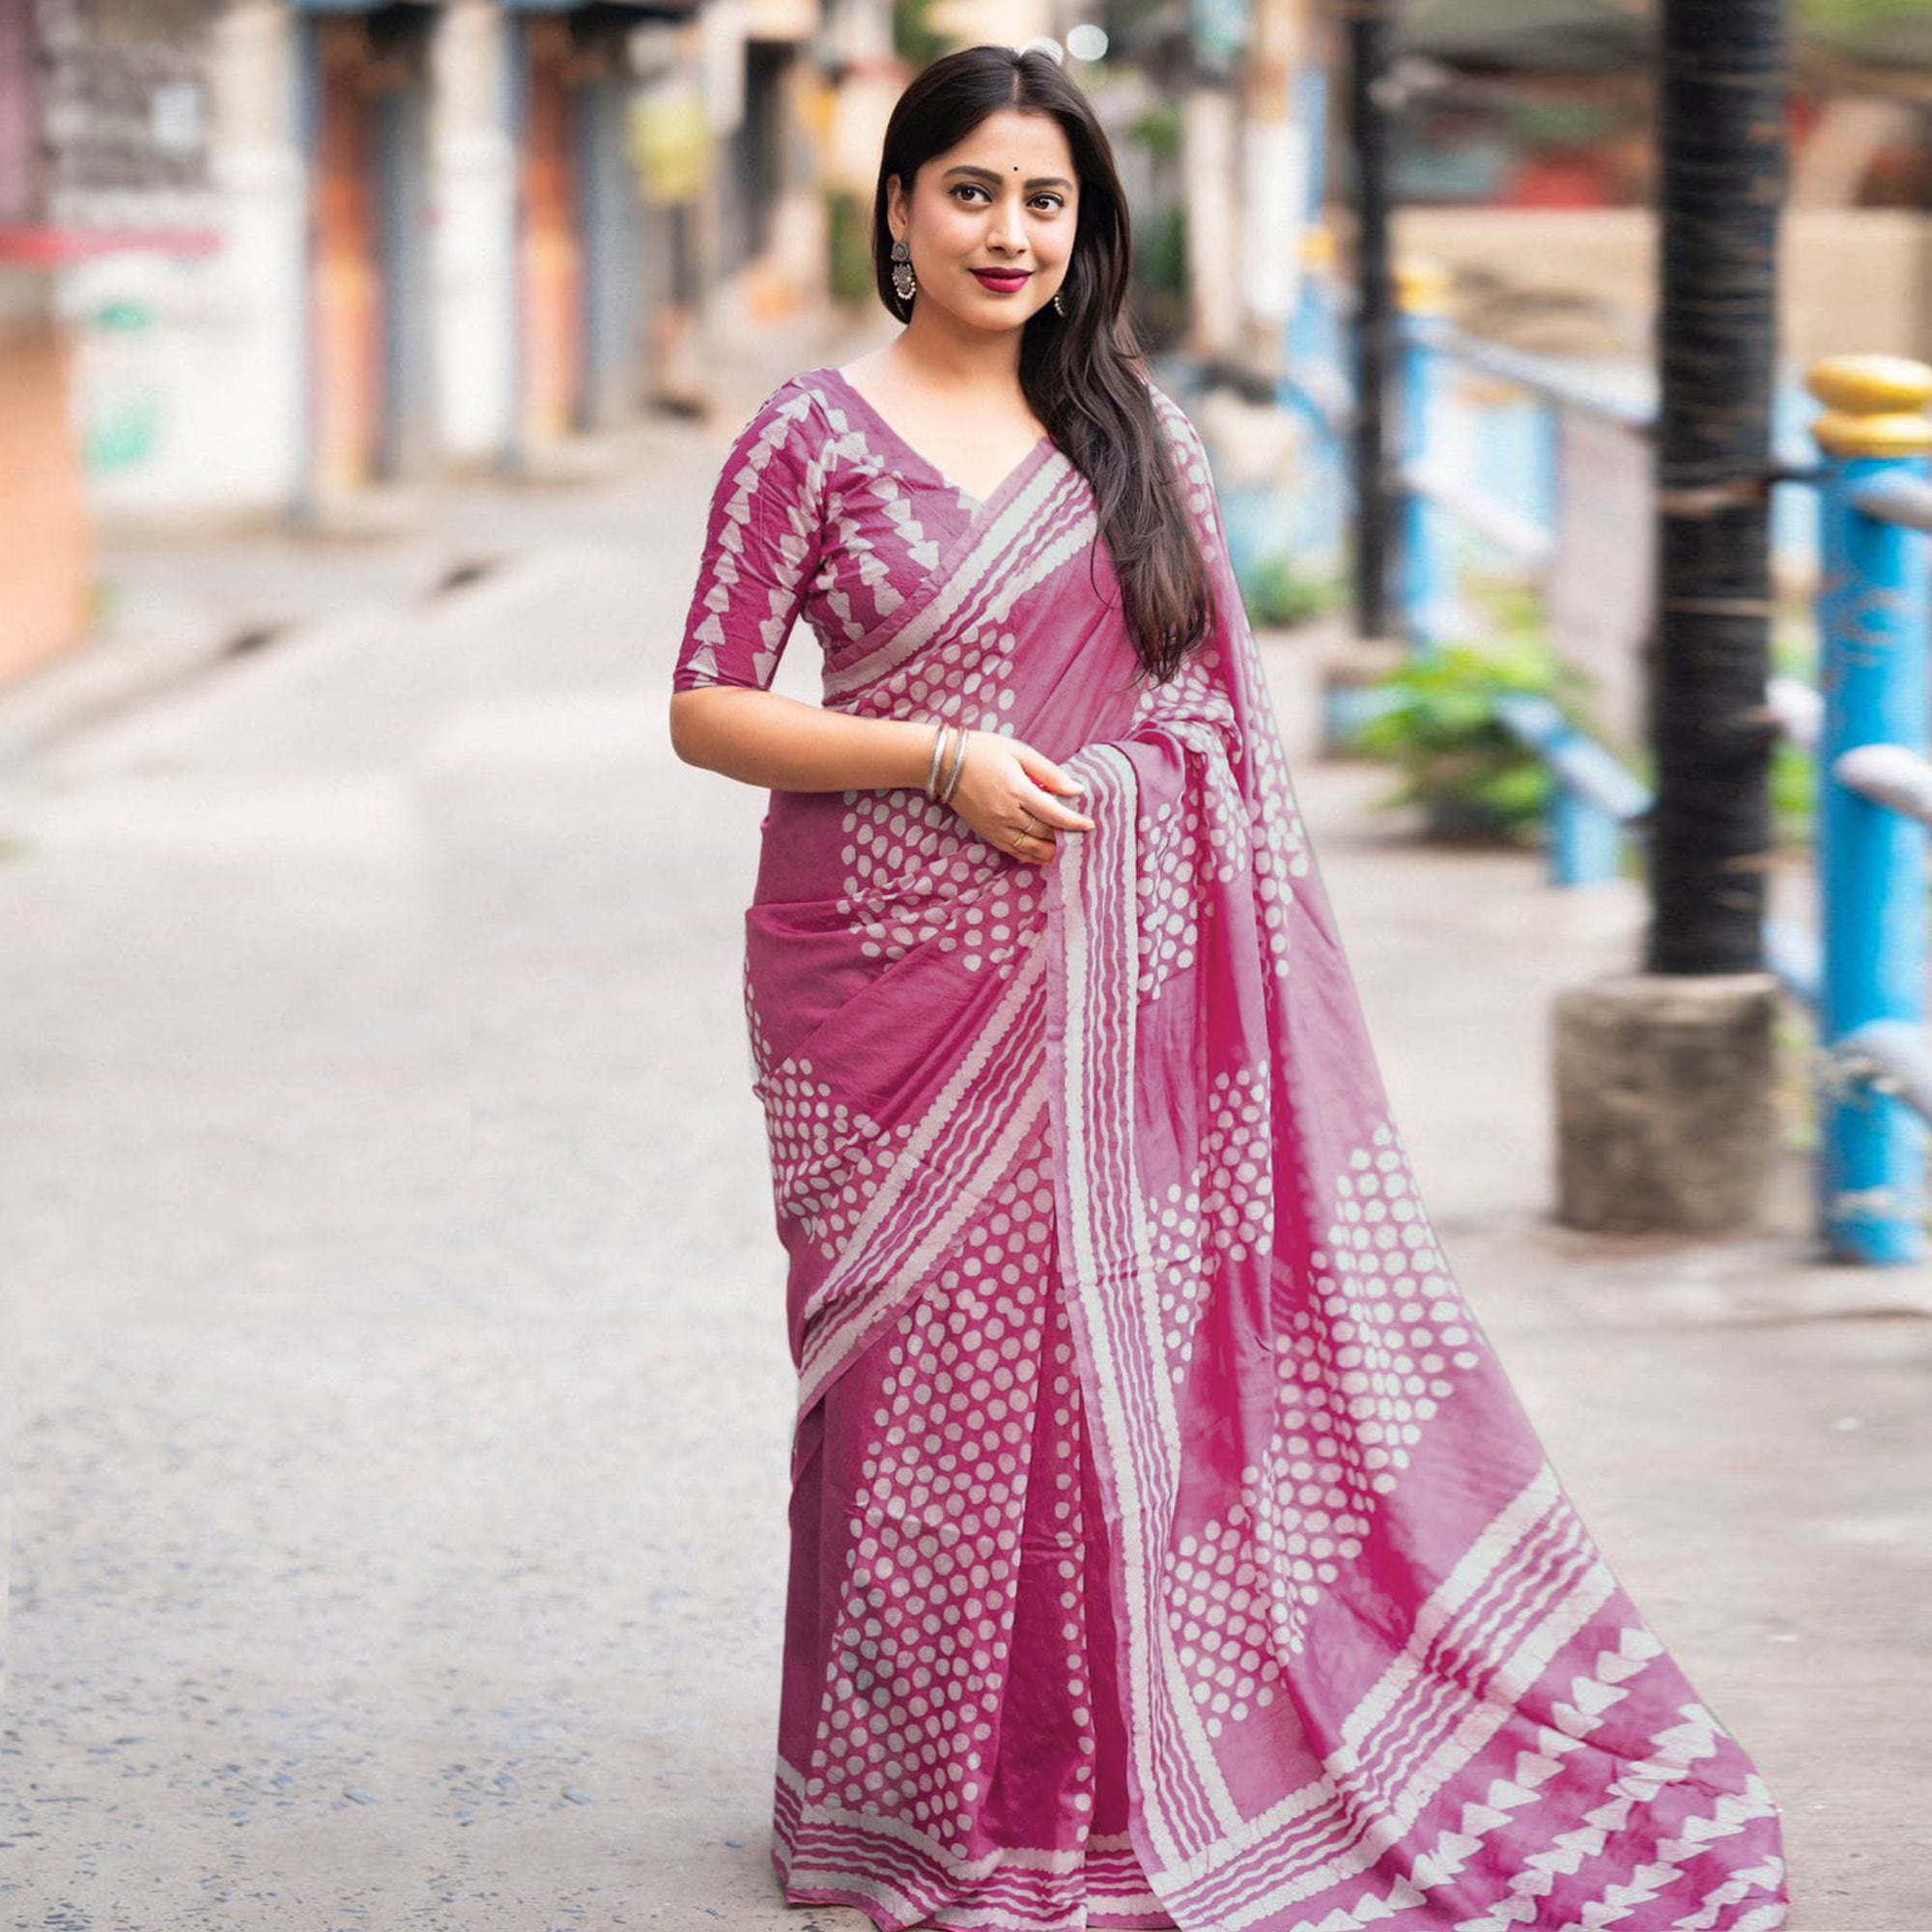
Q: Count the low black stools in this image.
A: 0